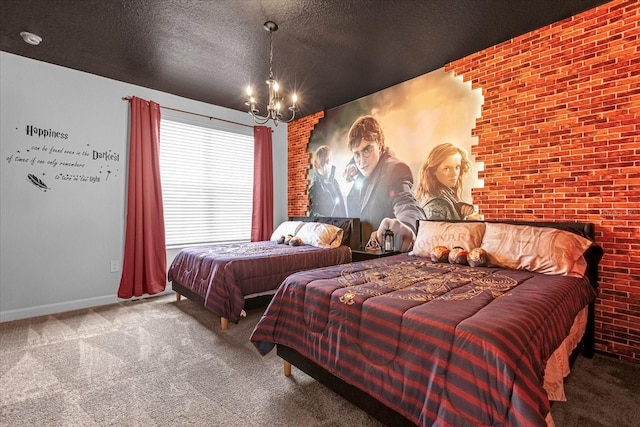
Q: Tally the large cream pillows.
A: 4